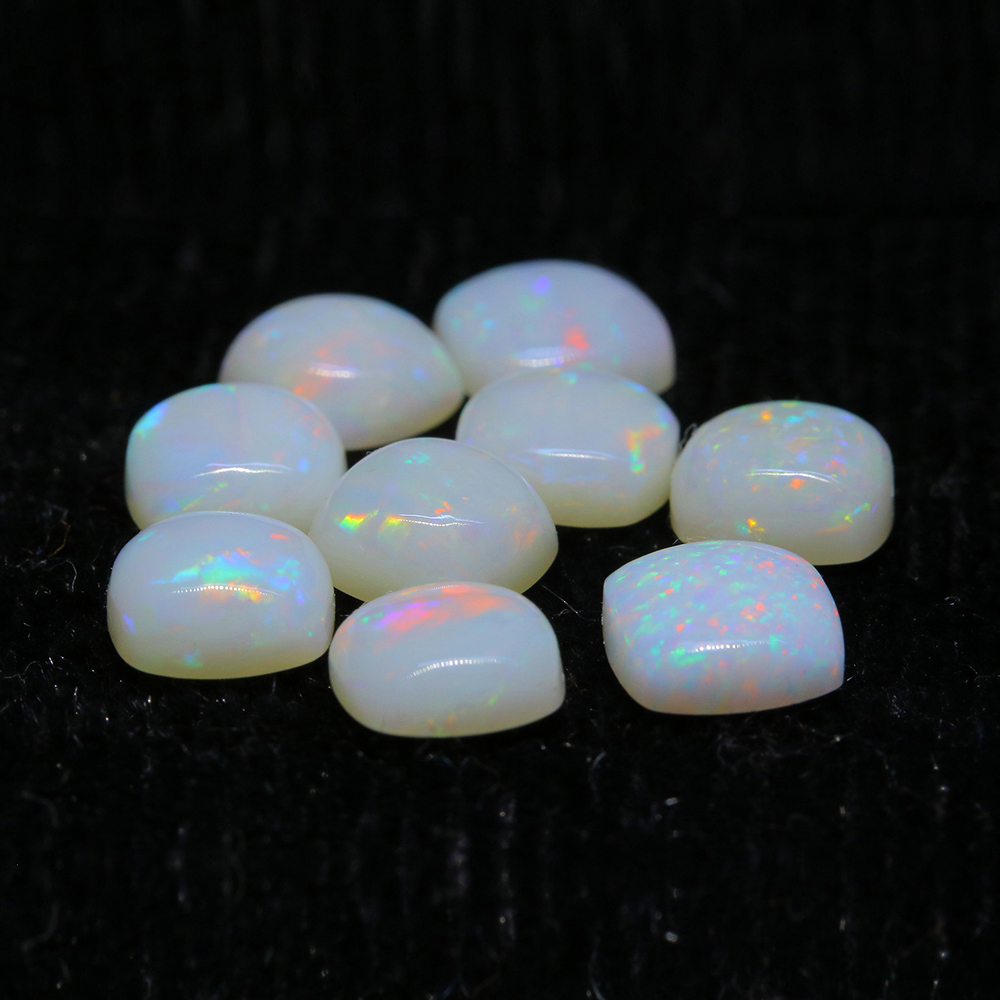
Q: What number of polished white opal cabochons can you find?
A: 9